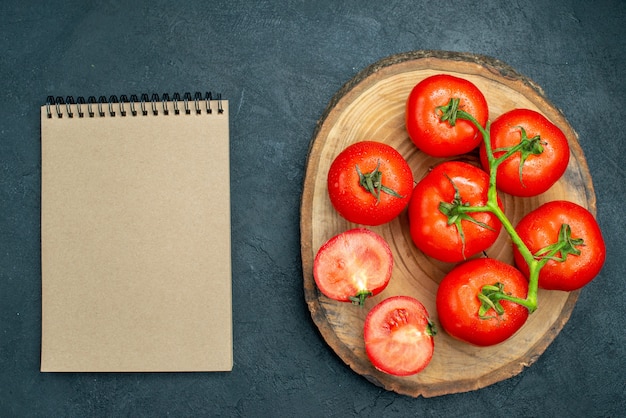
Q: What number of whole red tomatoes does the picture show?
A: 6